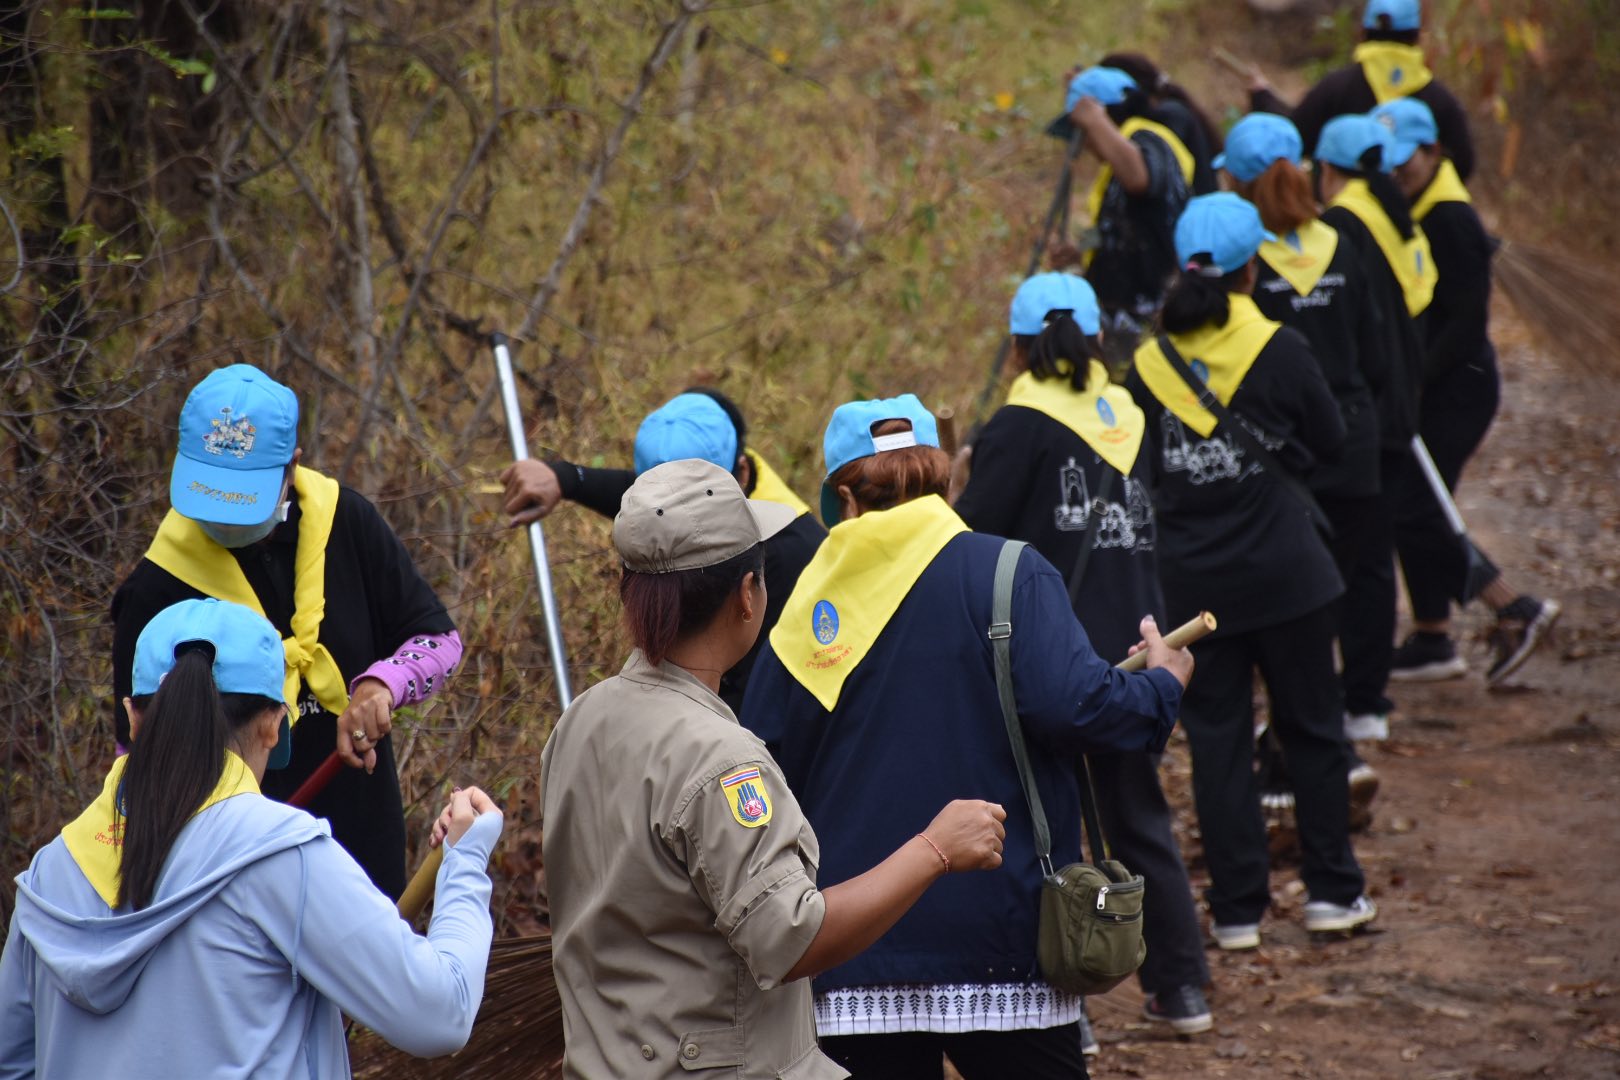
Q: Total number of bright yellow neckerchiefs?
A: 11